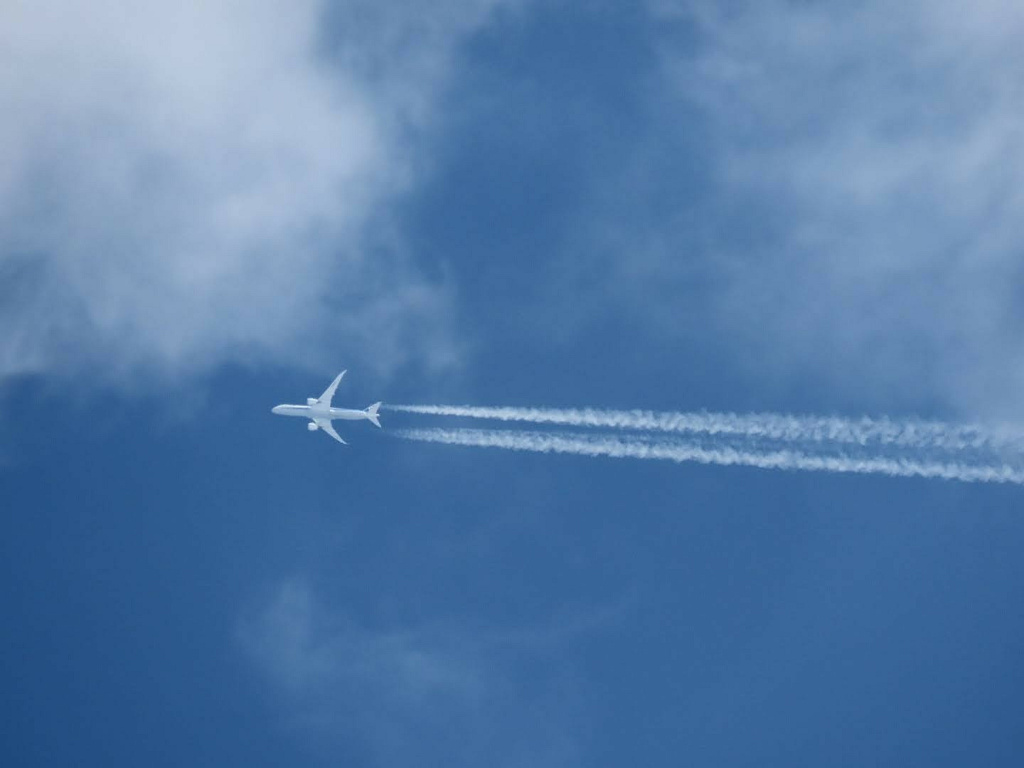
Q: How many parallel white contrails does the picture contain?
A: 2